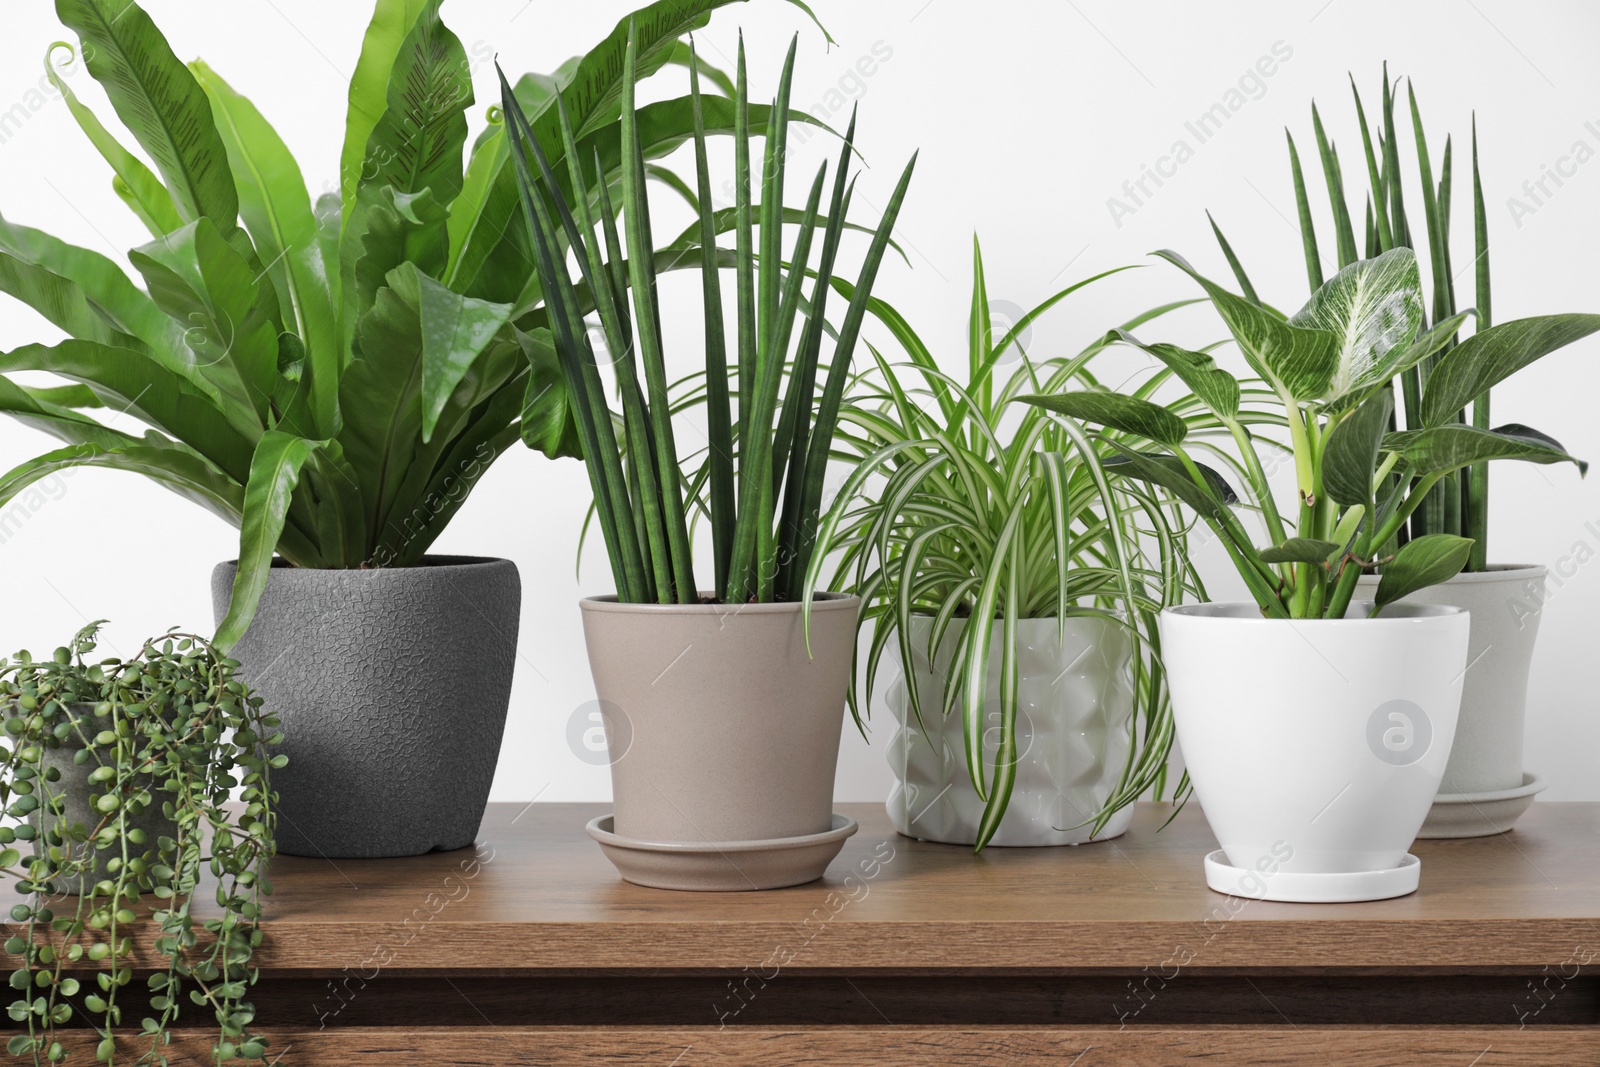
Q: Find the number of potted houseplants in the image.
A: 6